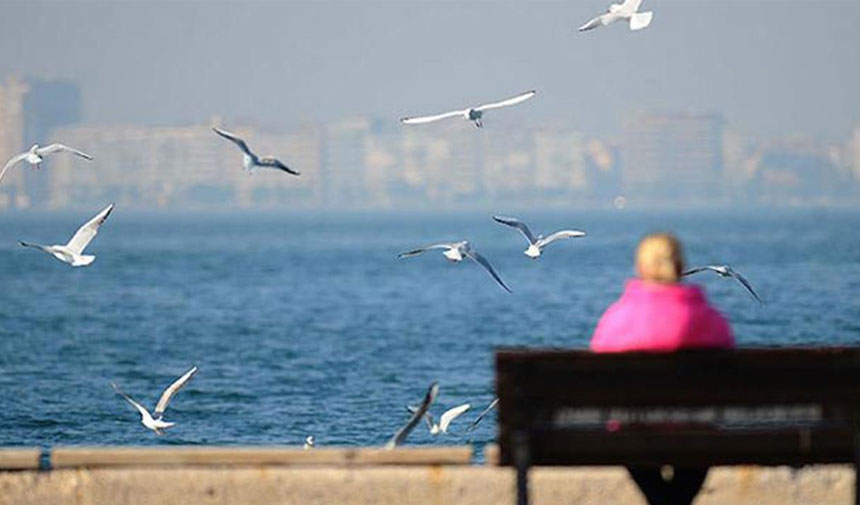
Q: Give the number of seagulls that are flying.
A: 12